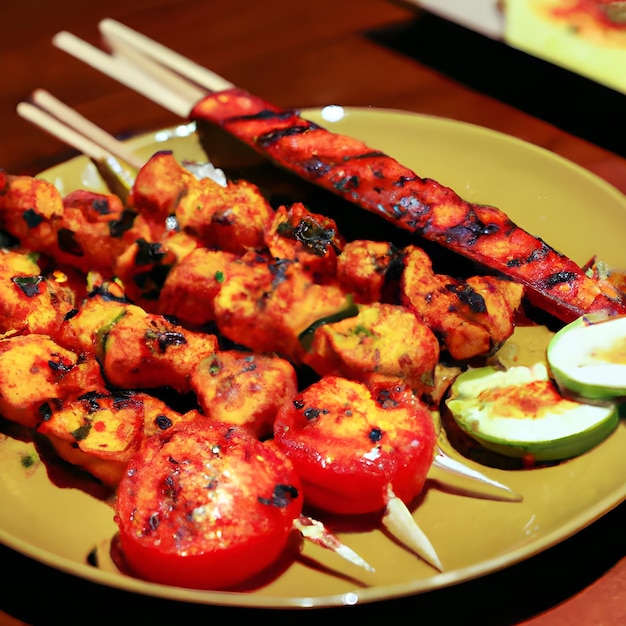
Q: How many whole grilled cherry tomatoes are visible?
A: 2